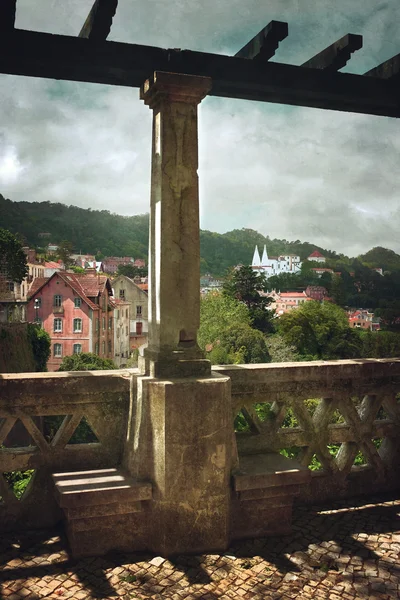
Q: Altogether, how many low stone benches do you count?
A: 2